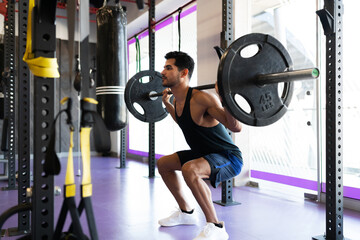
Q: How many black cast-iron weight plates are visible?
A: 2